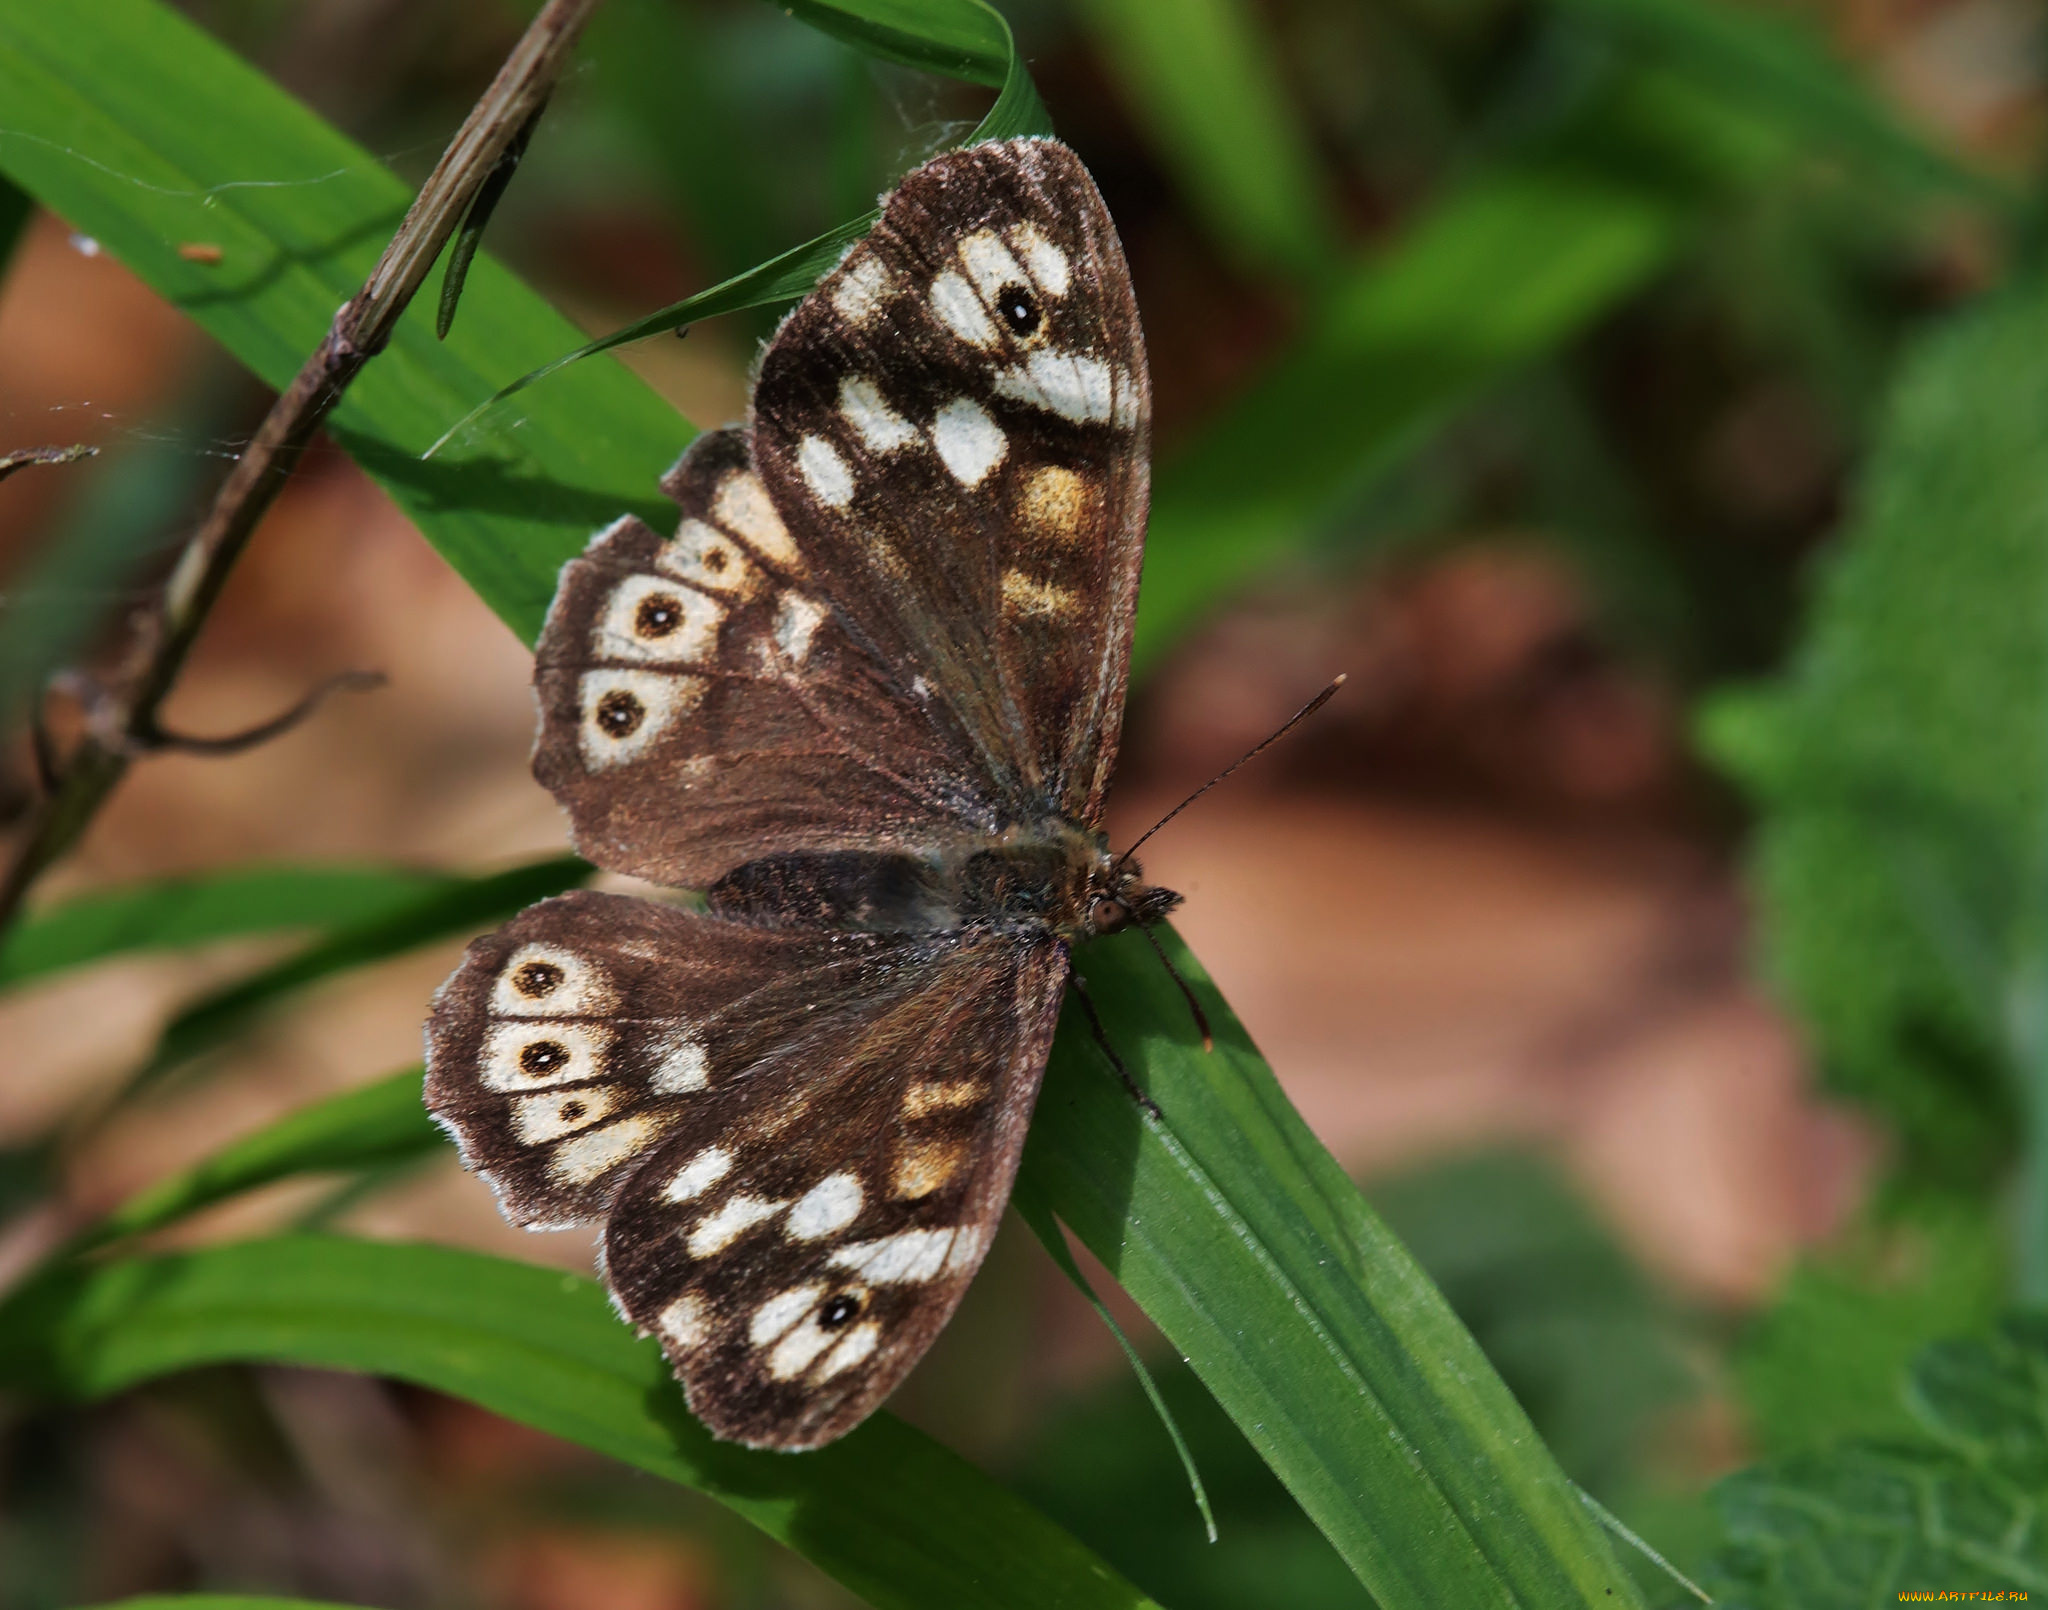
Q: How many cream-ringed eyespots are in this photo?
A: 8